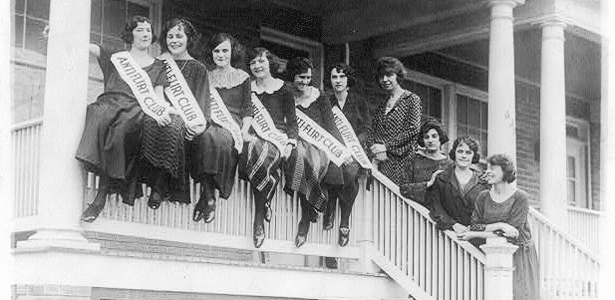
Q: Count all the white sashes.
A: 6